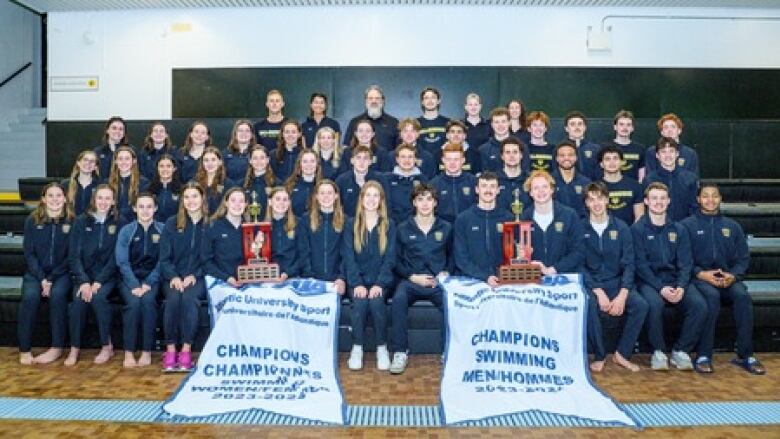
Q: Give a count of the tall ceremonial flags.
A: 2